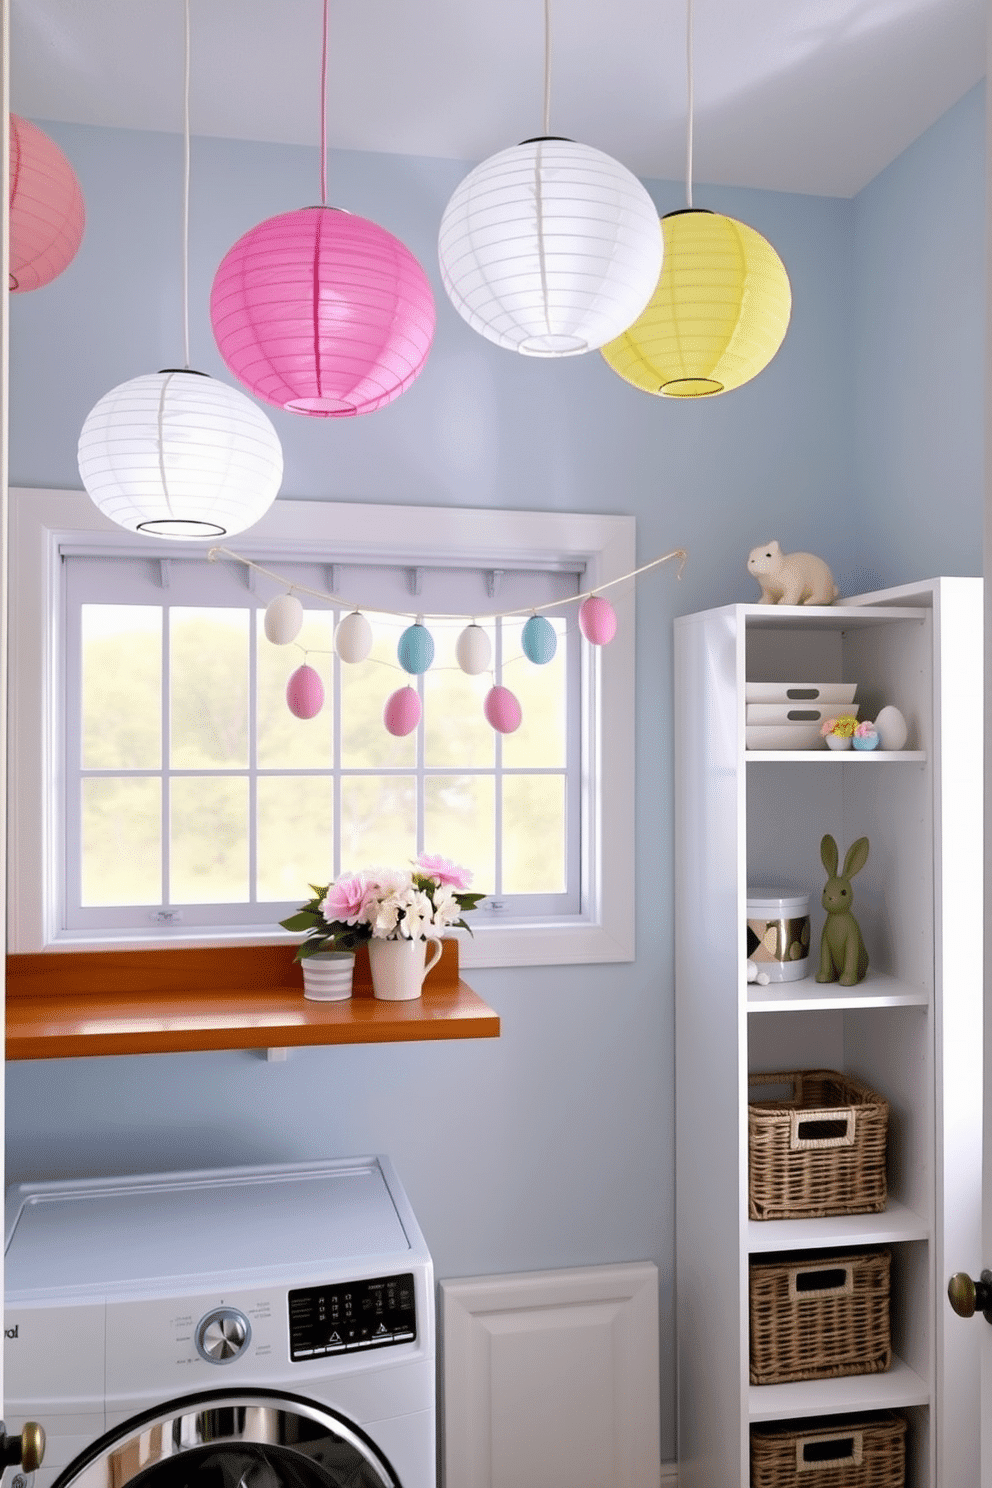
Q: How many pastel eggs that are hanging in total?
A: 9